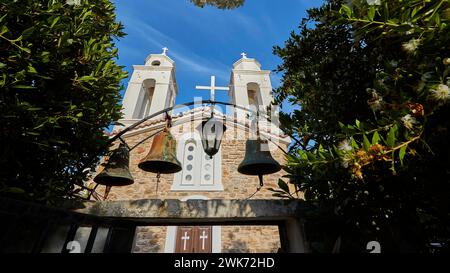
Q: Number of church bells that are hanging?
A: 3